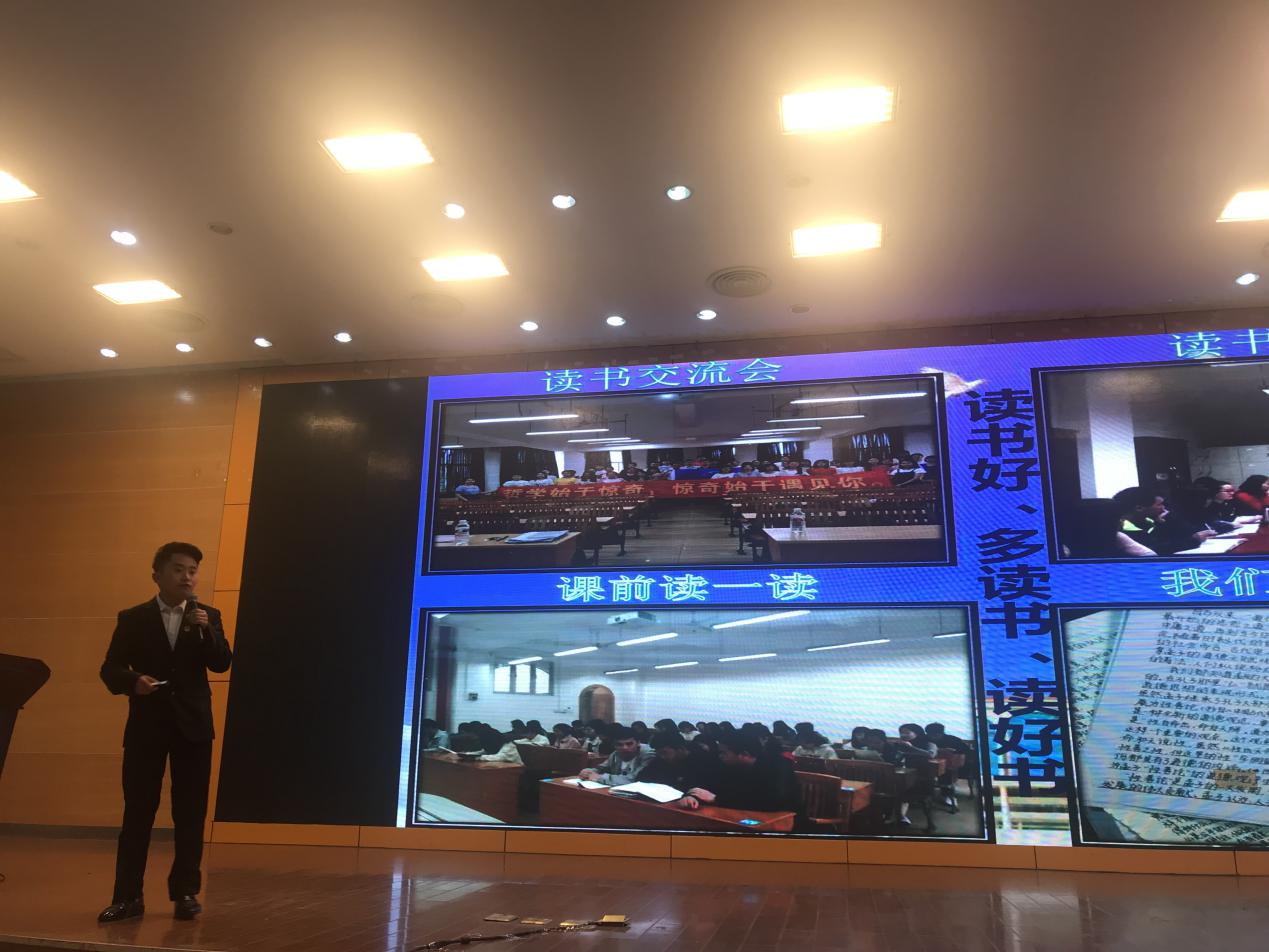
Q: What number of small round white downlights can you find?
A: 12